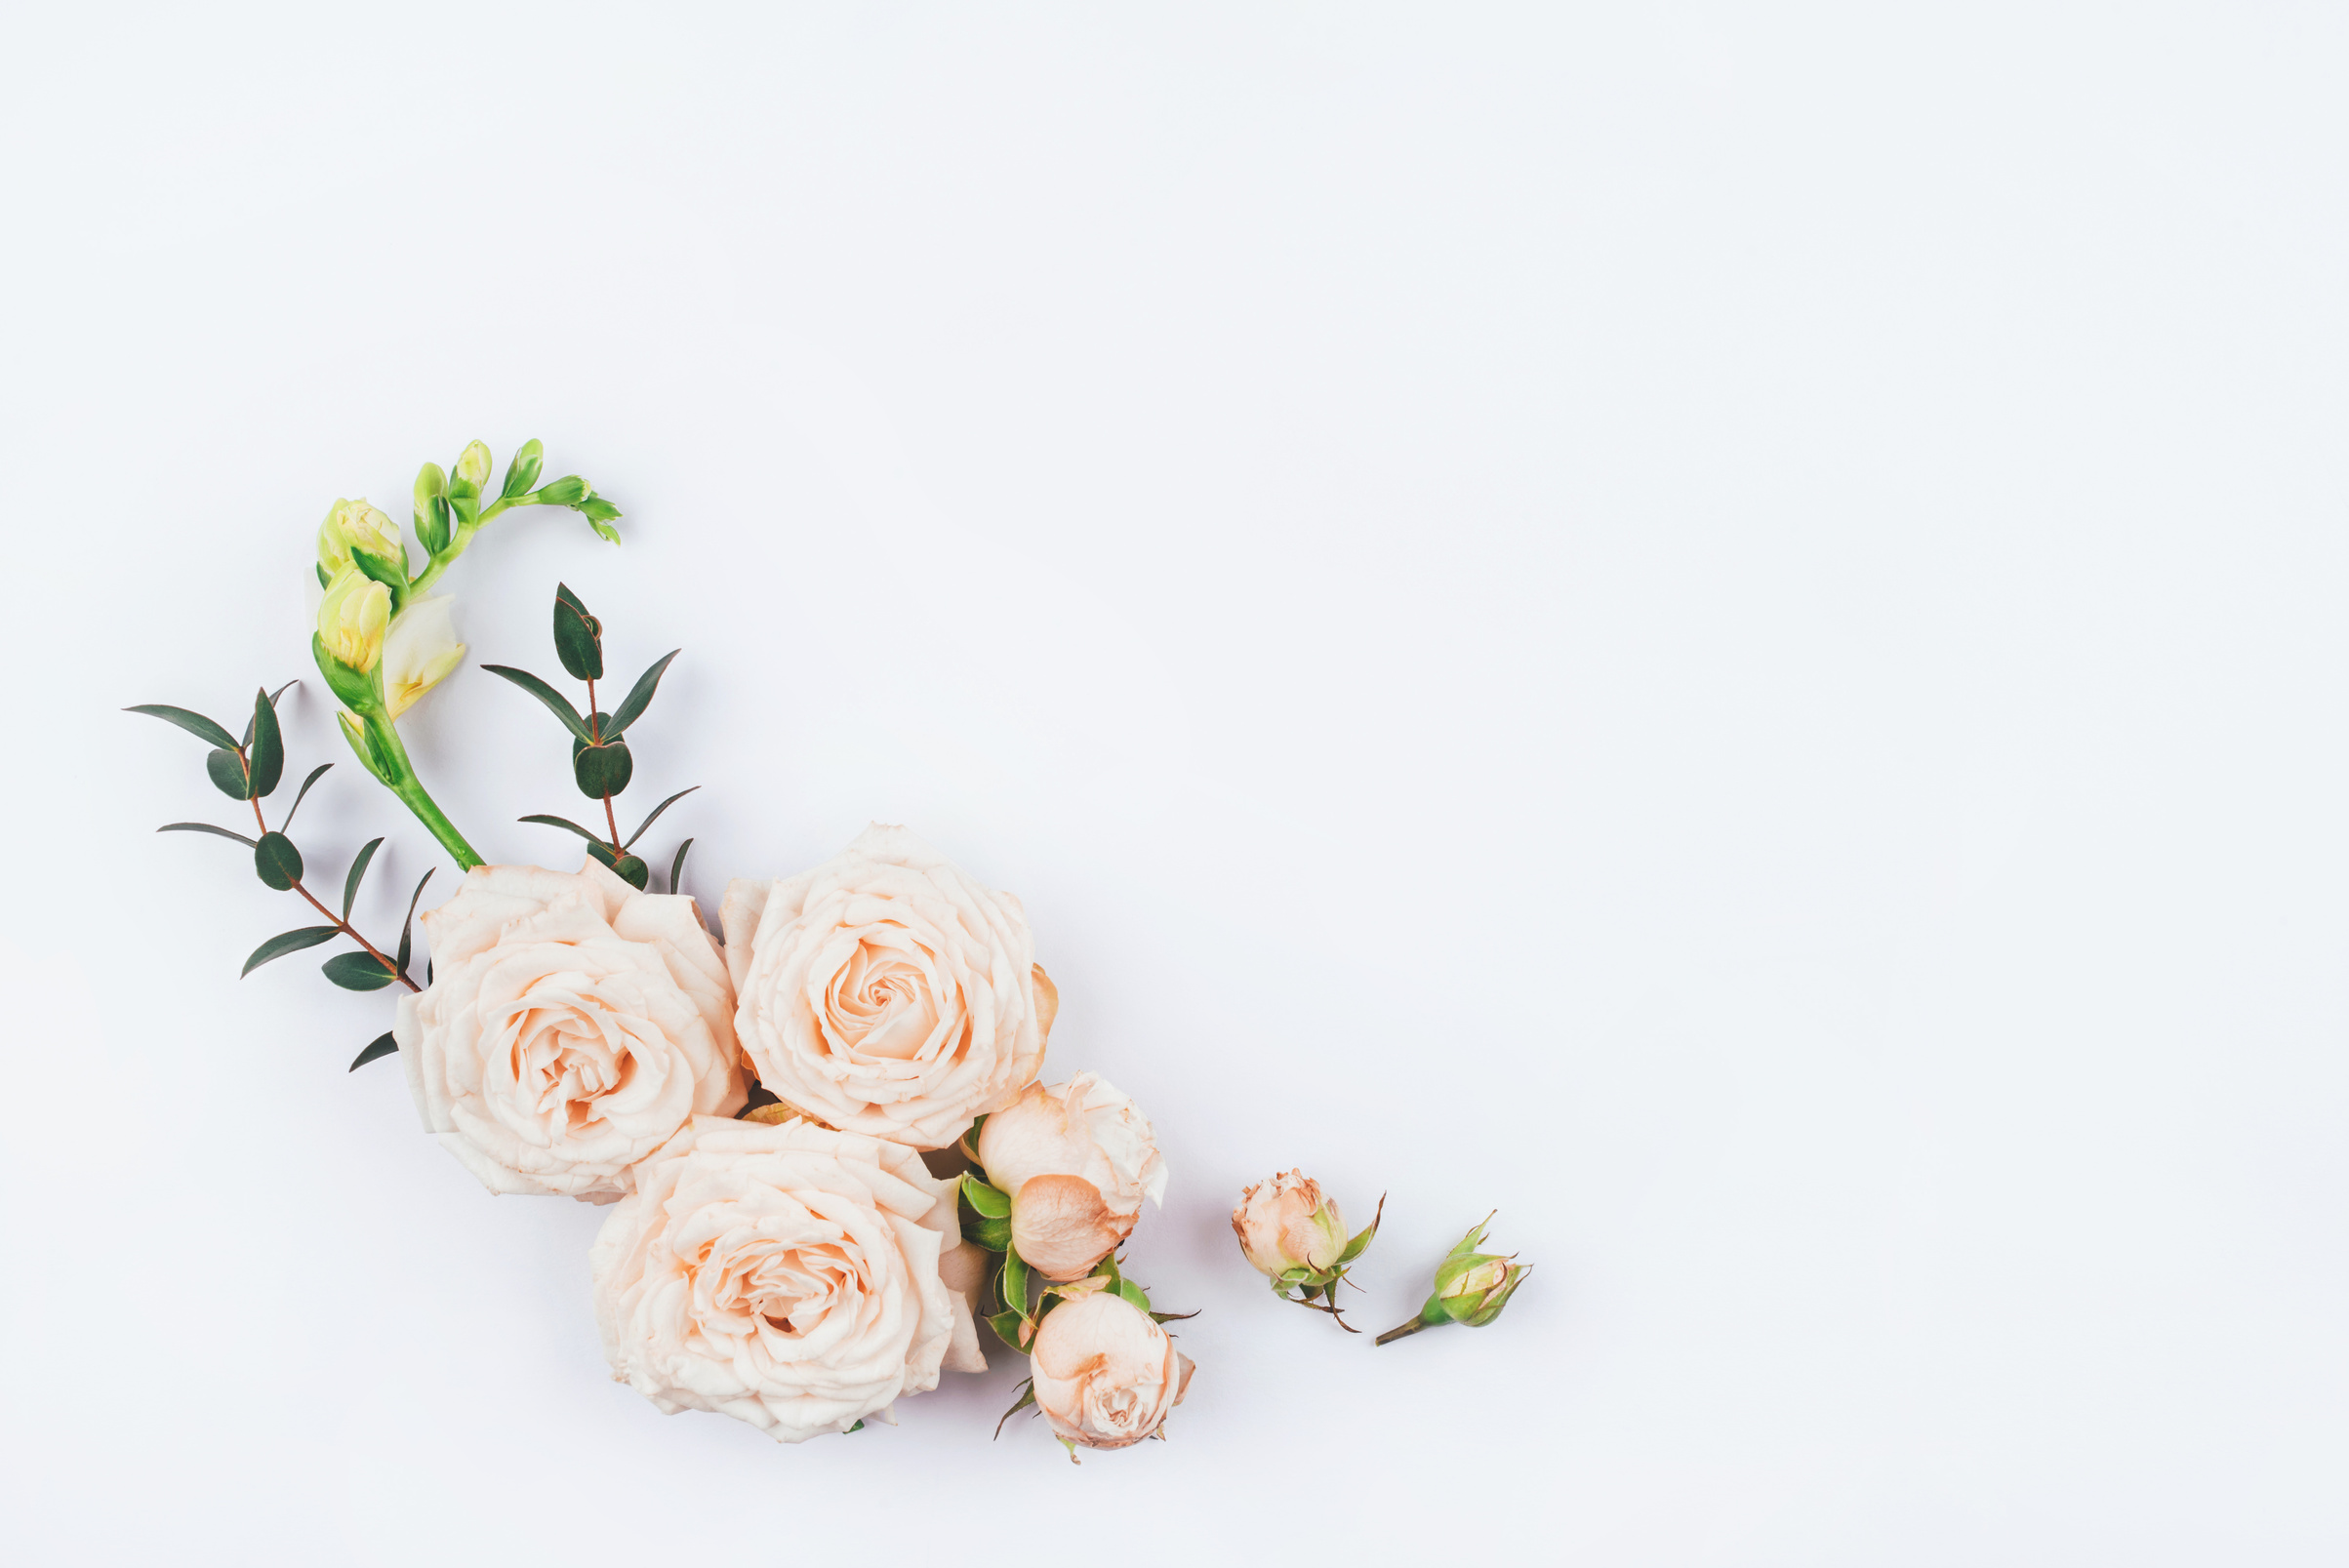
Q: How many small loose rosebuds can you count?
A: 2